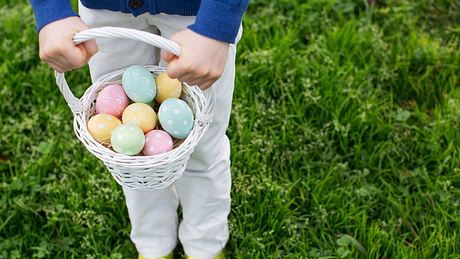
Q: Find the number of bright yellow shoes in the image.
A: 2